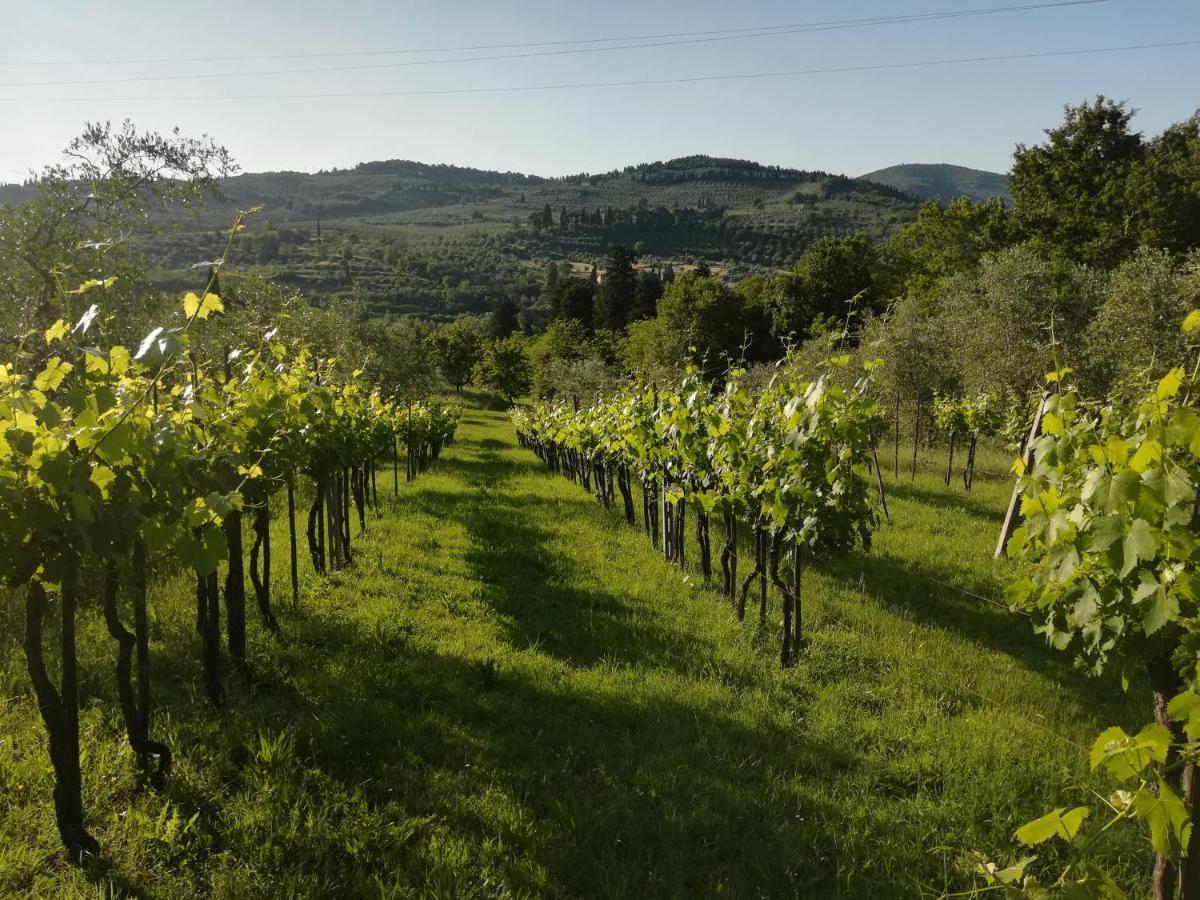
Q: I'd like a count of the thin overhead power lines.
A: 3